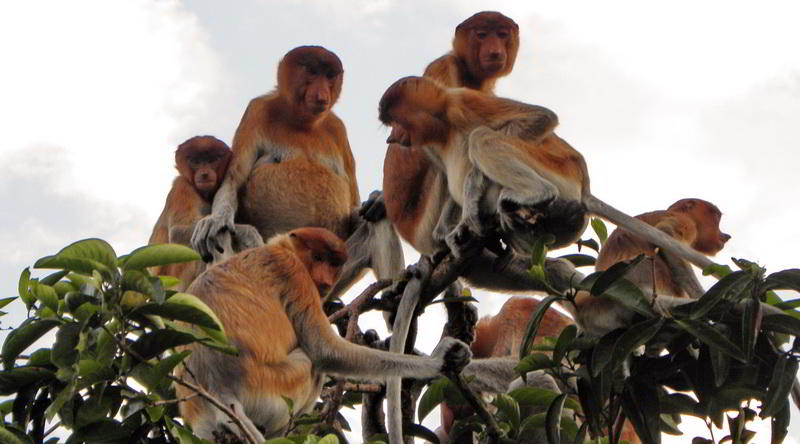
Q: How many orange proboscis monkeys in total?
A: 7